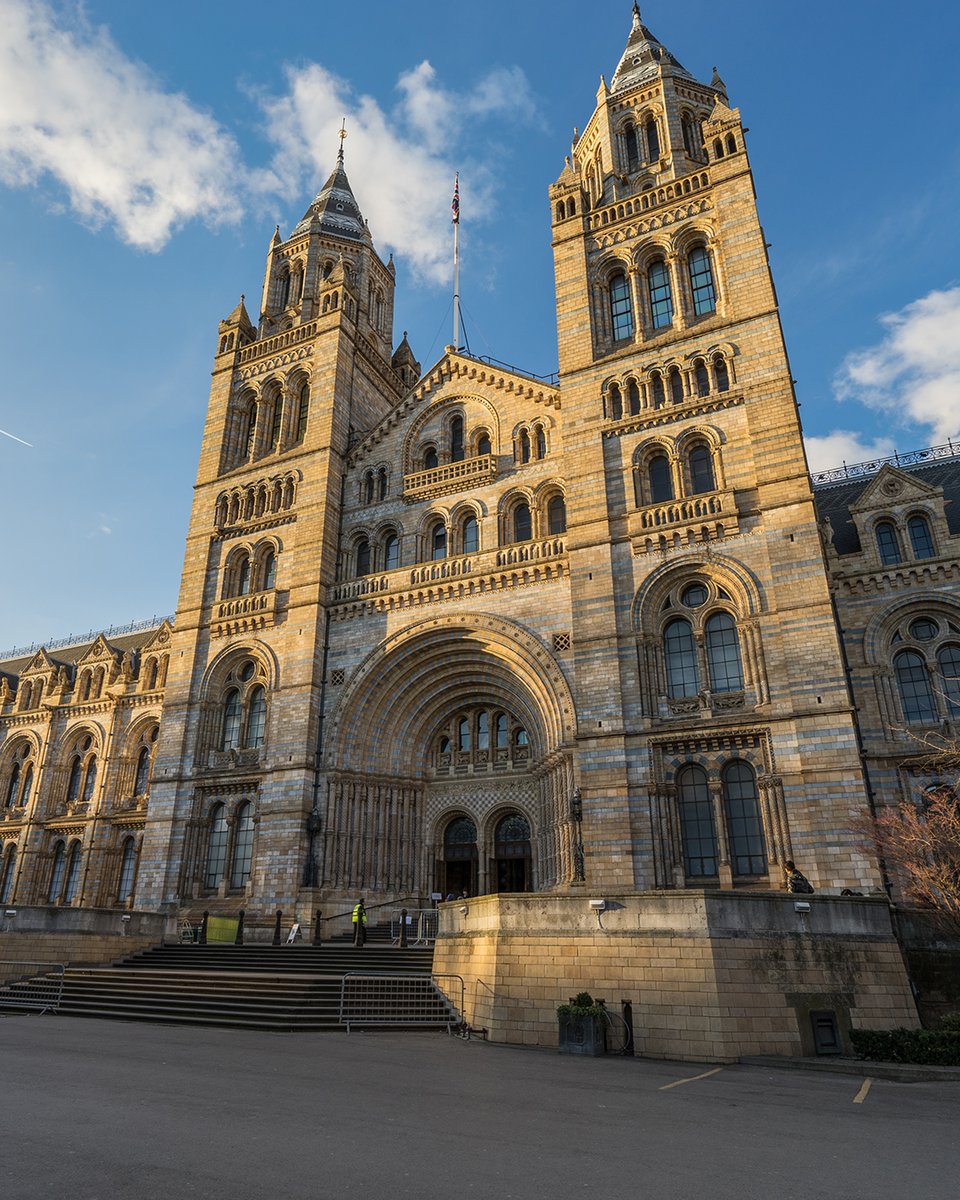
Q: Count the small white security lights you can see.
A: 5